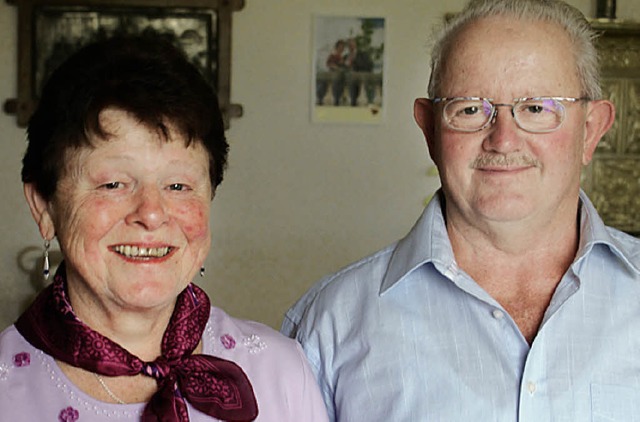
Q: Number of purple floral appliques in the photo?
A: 3